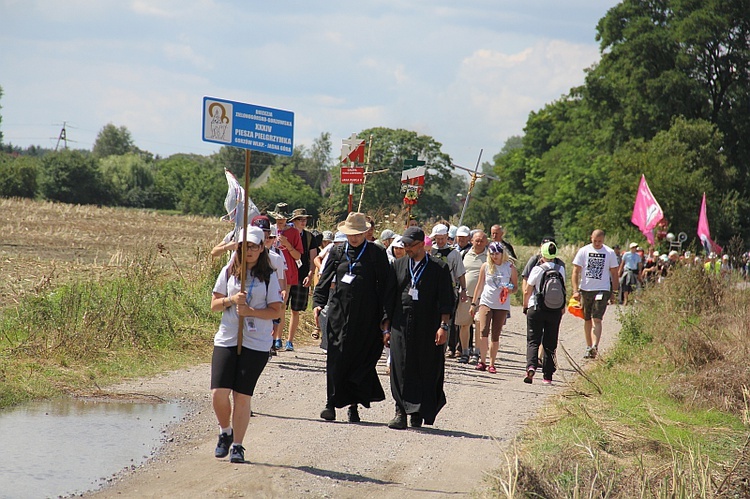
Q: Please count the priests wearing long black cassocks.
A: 2